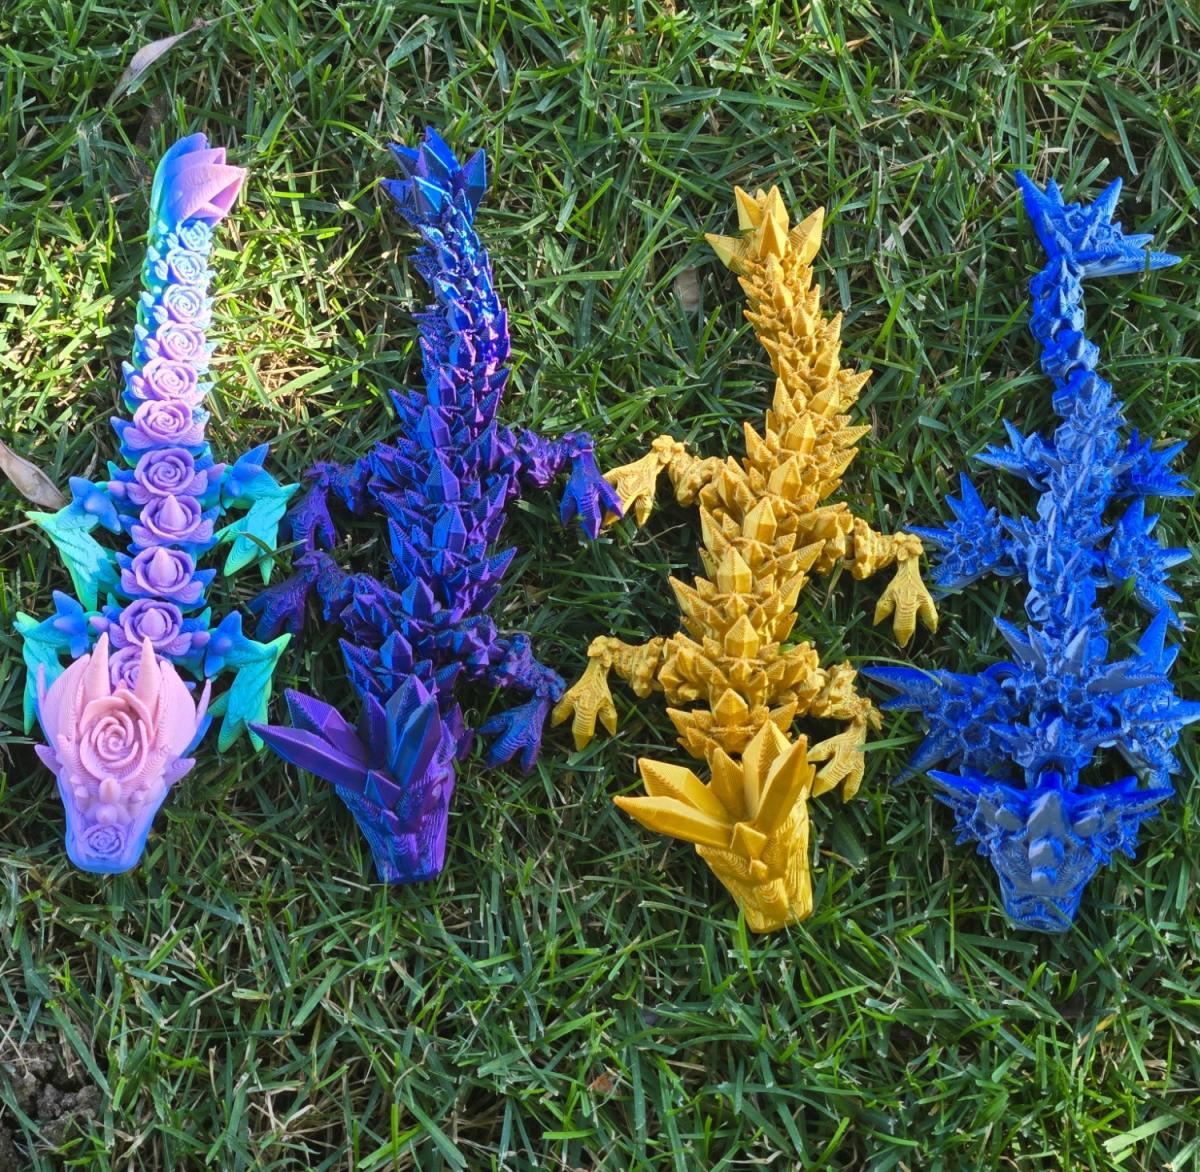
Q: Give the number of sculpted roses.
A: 13